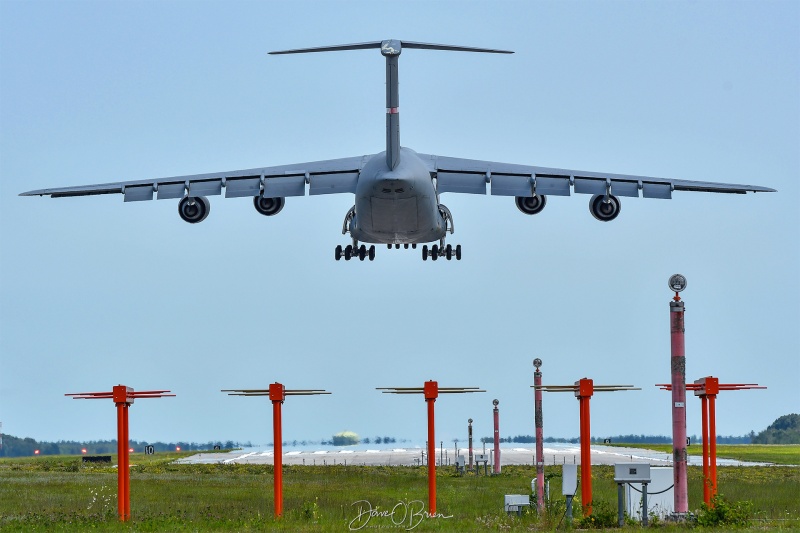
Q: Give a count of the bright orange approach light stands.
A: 5